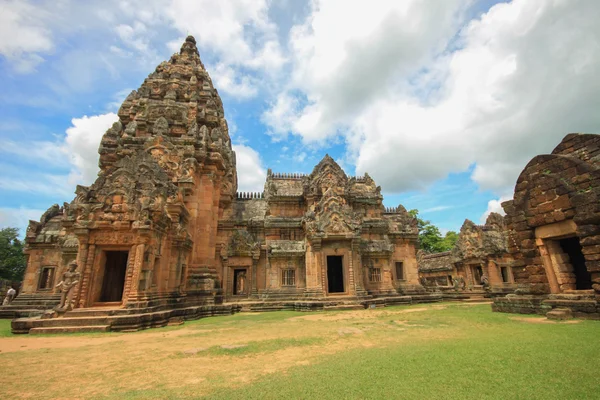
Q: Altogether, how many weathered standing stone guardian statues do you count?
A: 1